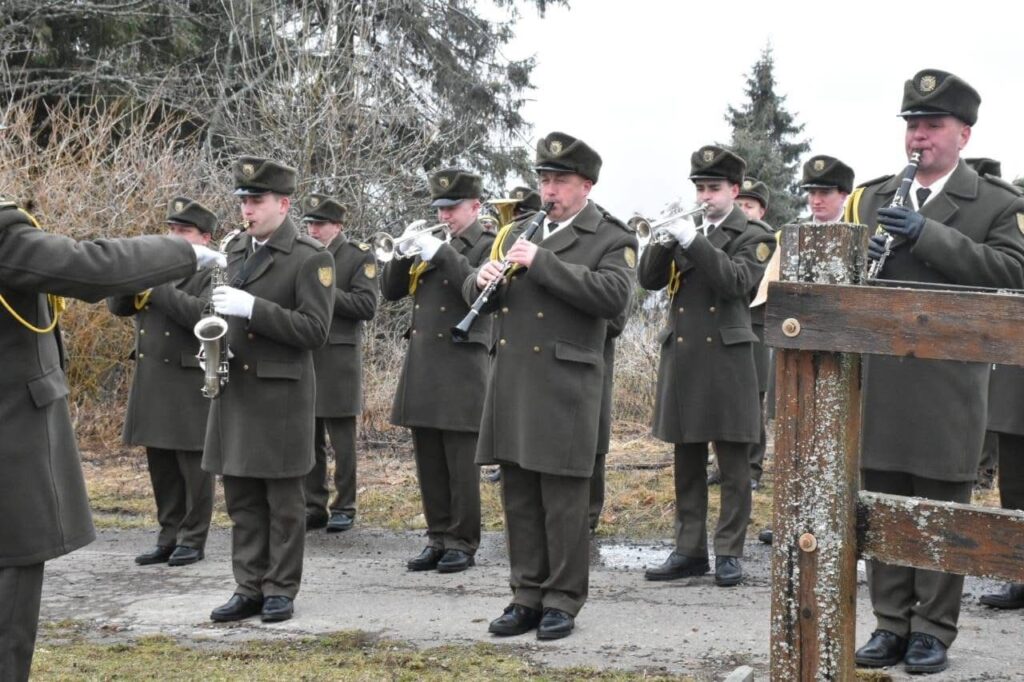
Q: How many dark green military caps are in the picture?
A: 11